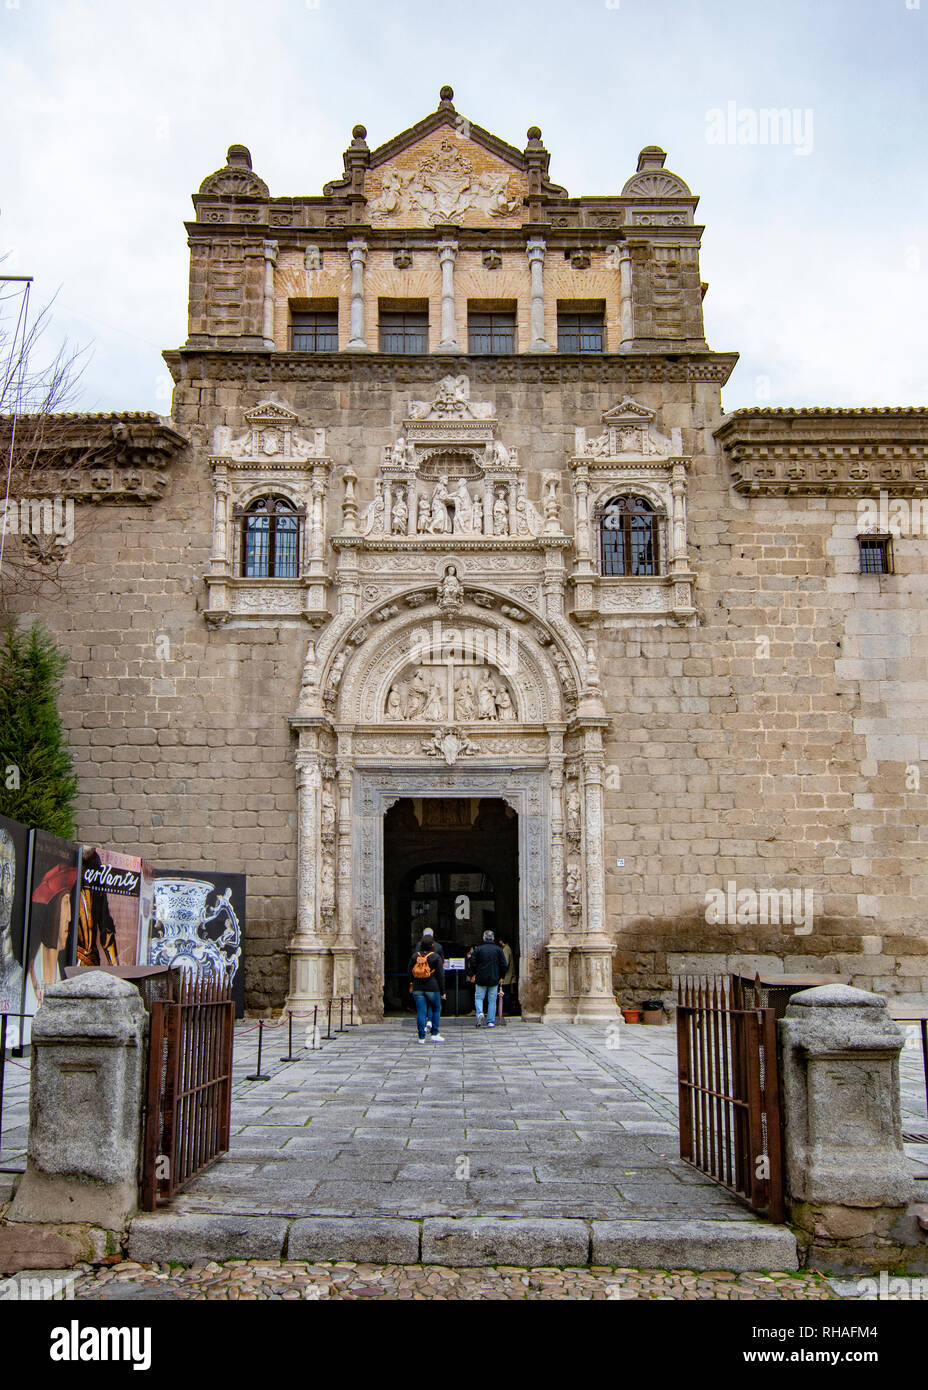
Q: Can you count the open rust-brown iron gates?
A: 2